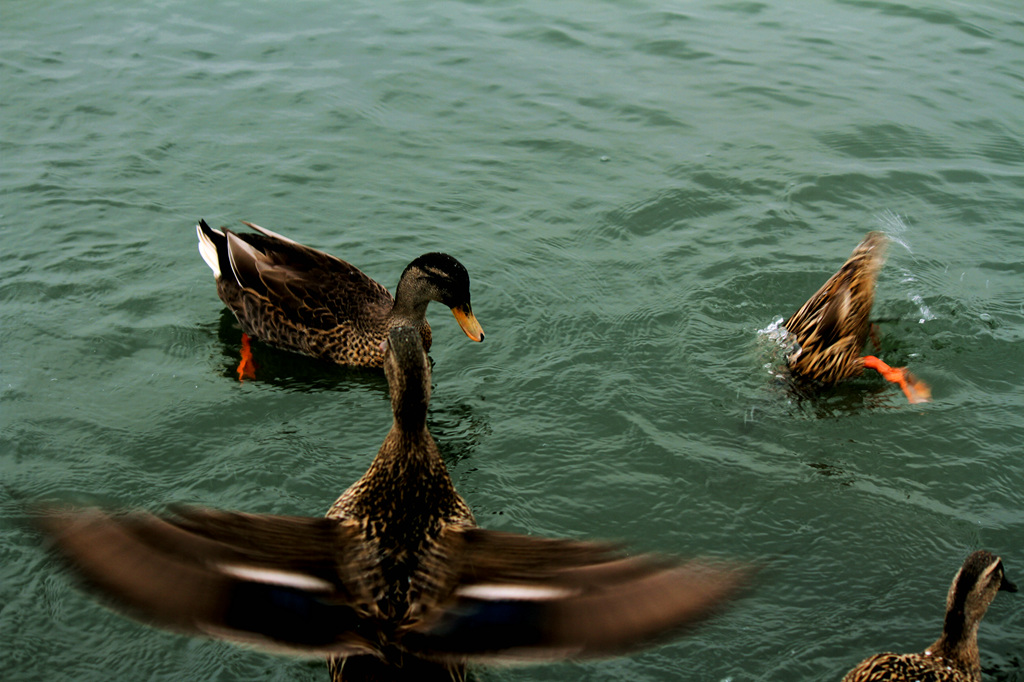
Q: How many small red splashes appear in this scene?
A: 2